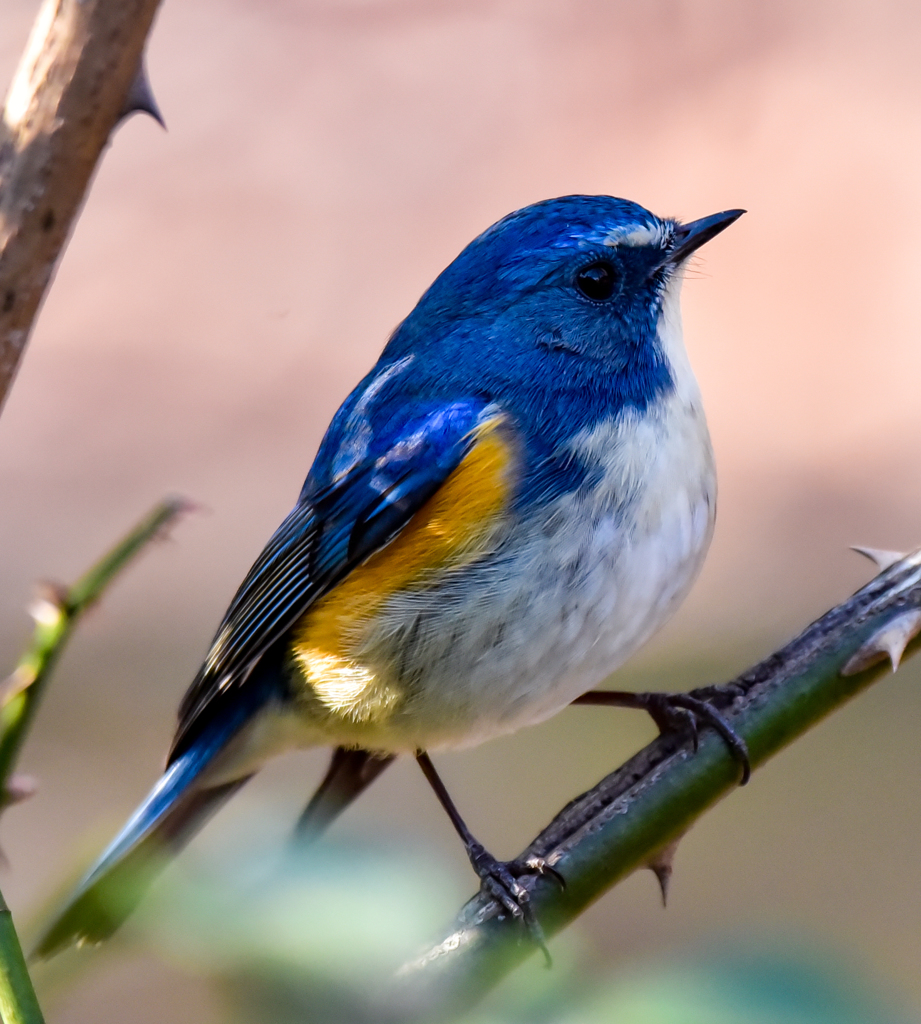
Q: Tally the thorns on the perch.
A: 3